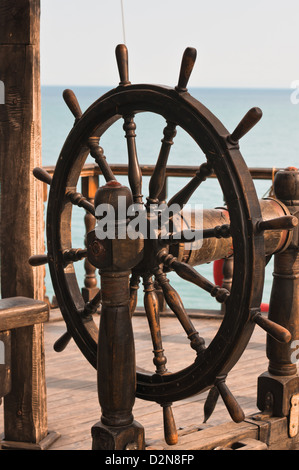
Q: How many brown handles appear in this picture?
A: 11